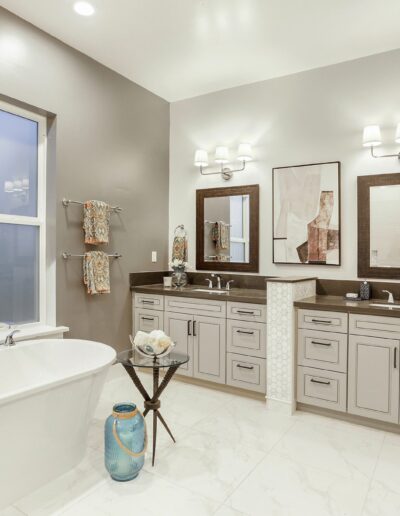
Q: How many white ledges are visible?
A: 1